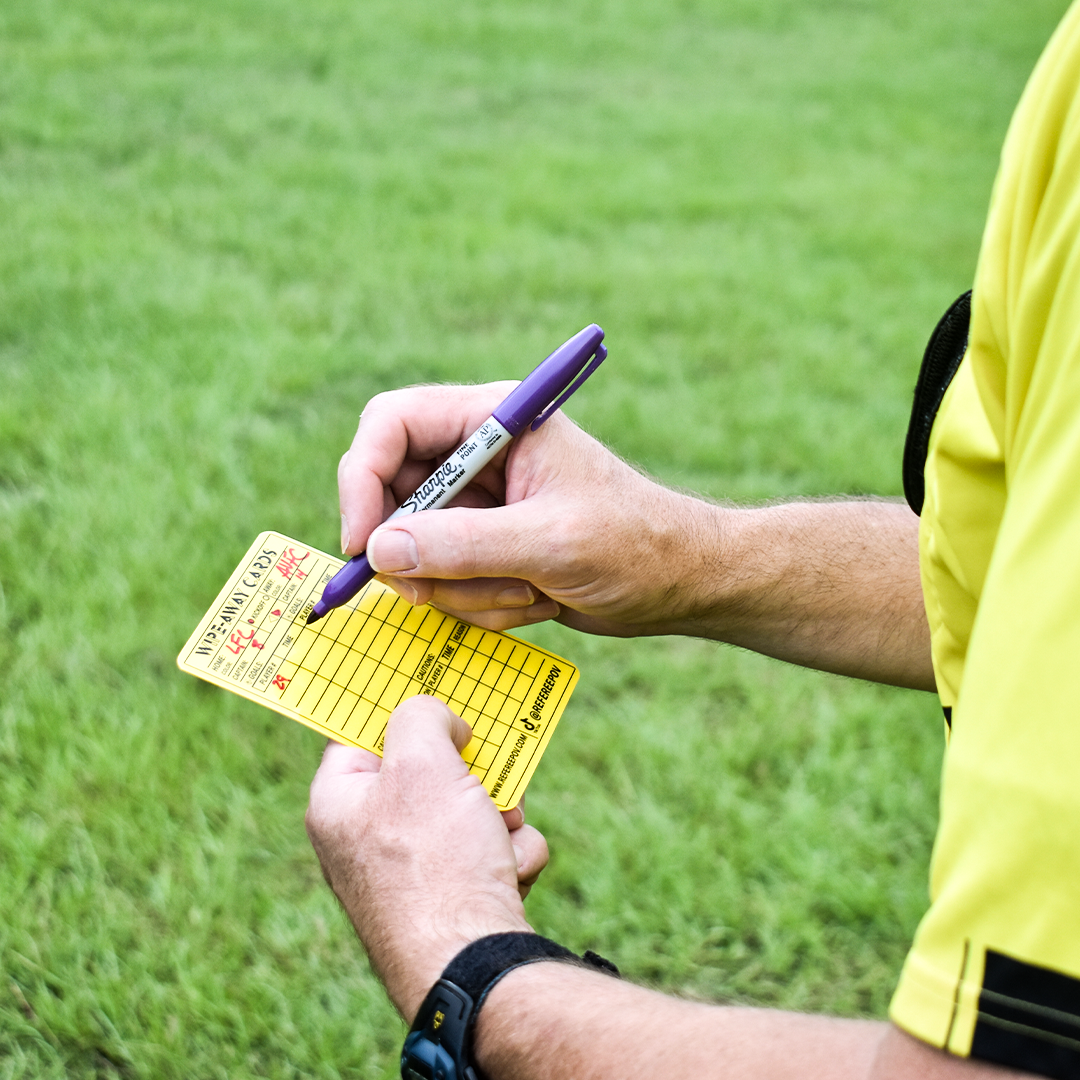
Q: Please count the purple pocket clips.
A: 1